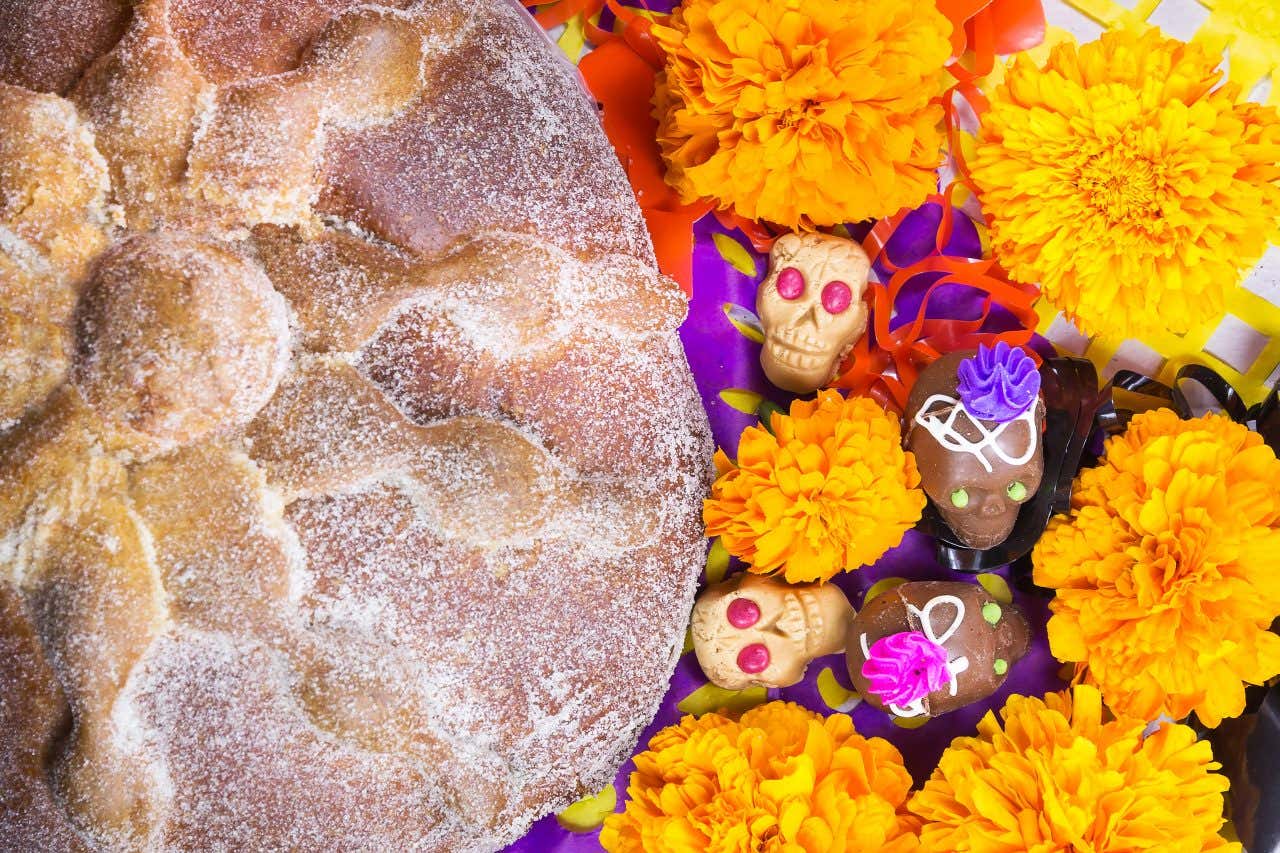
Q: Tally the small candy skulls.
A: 4